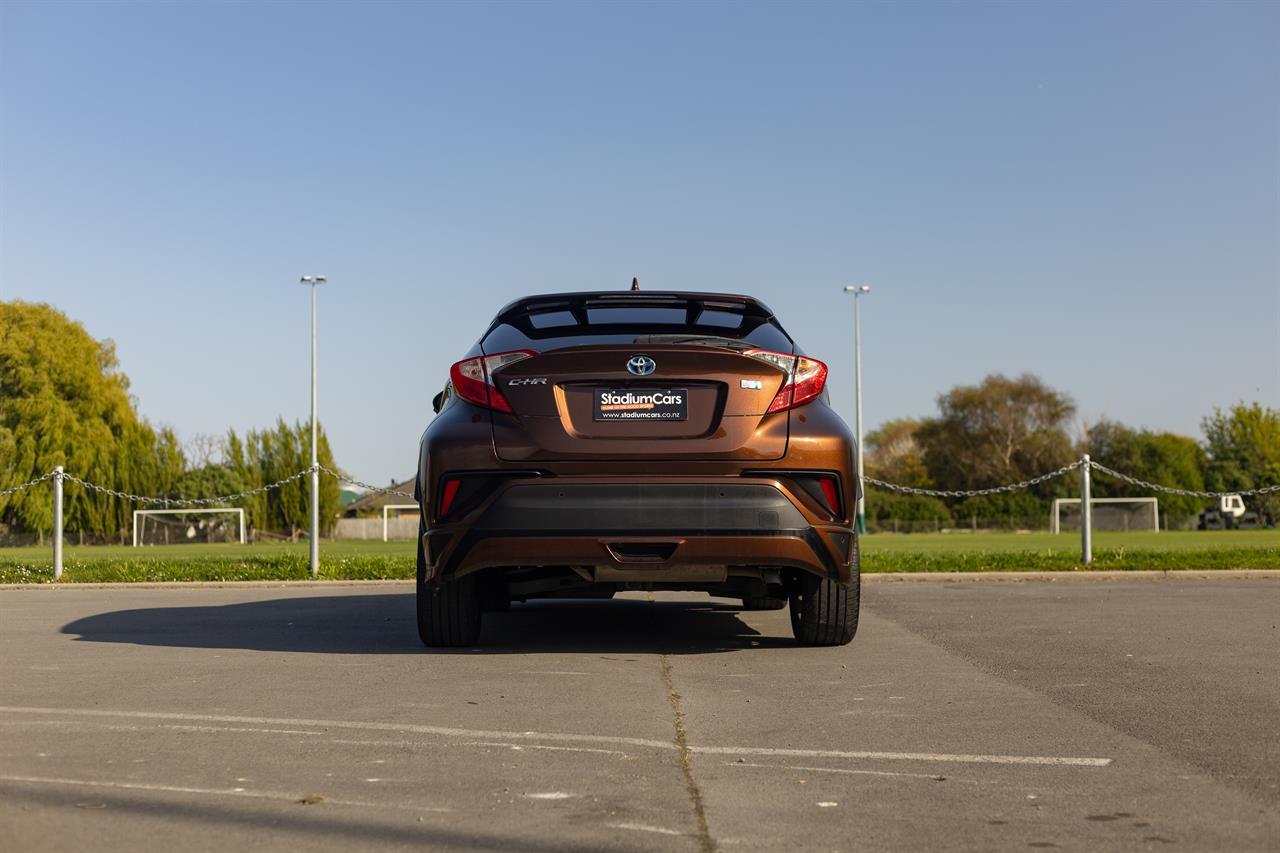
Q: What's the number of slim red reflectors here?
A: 2